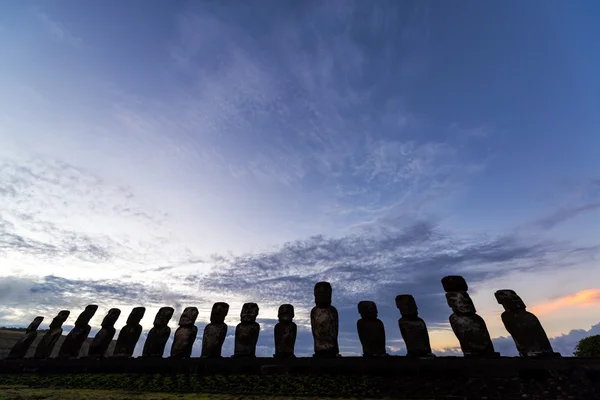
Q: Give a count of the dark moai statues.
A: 15